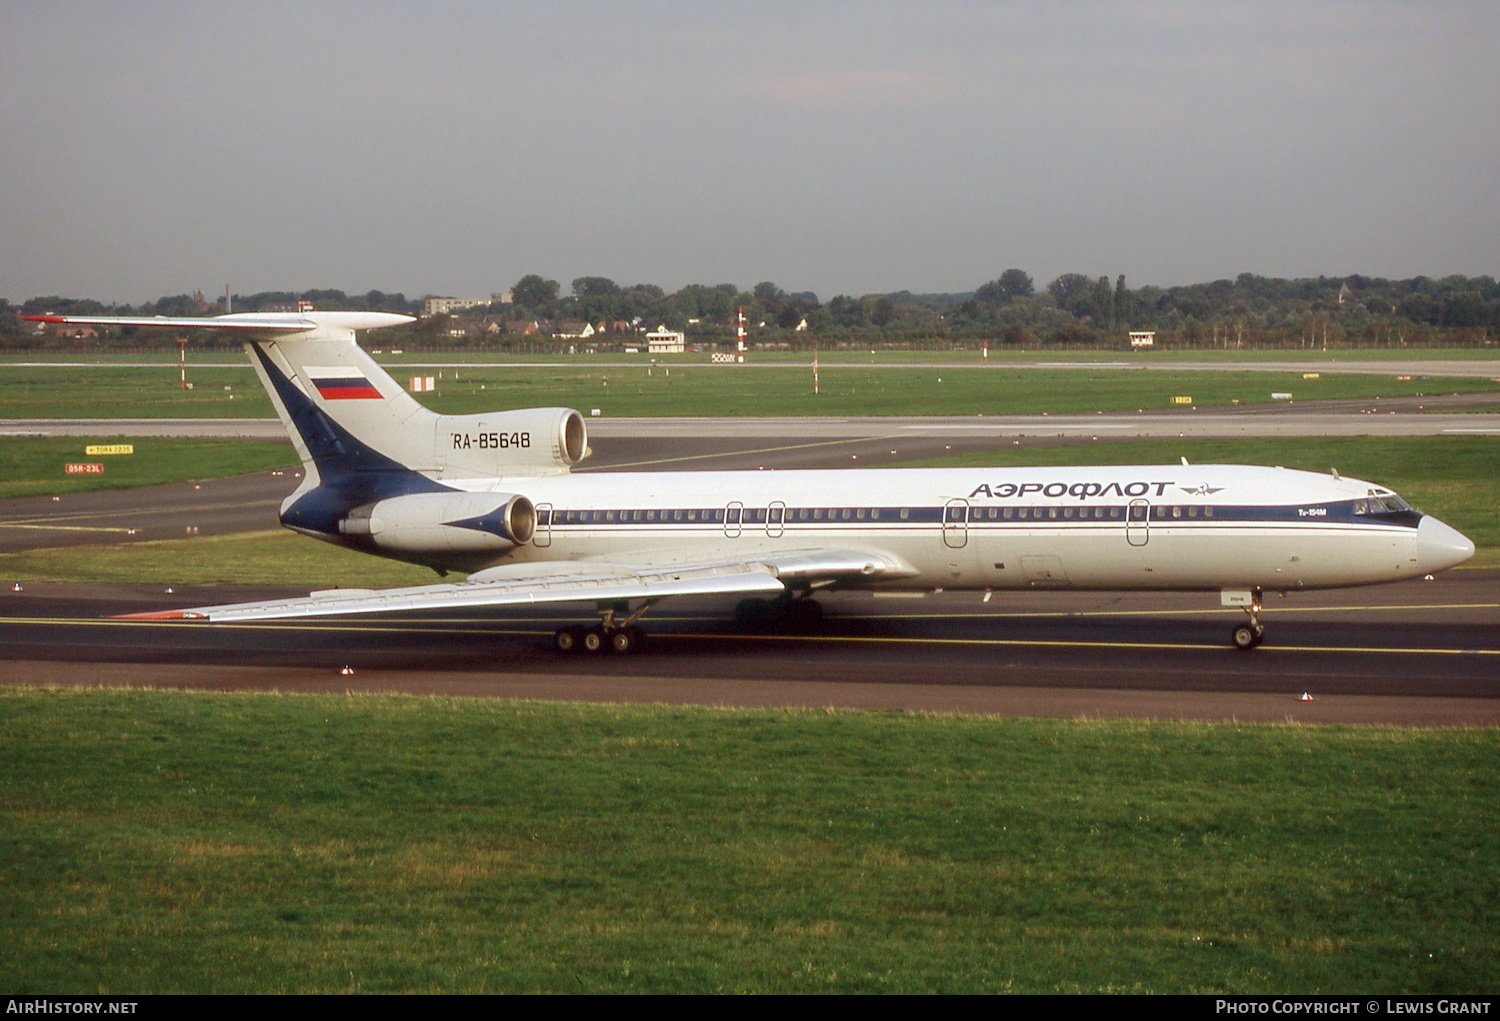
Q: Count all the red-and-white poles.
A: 4